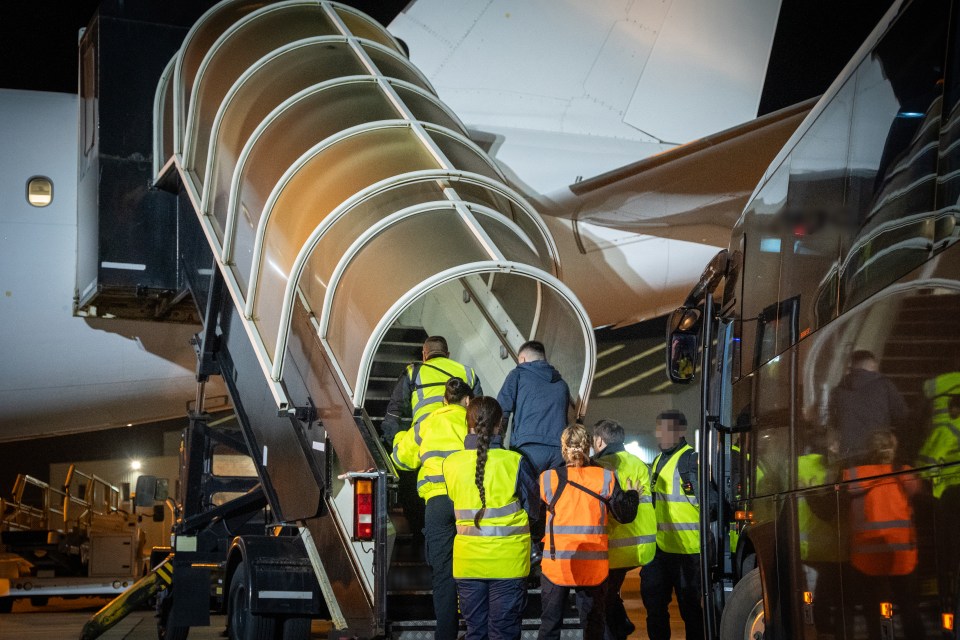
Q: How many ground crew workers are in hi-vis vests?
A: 6